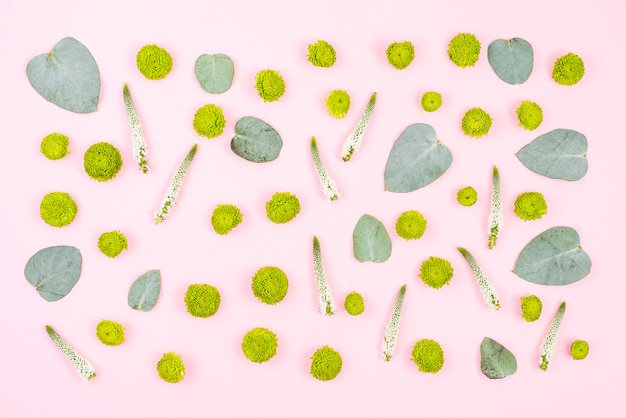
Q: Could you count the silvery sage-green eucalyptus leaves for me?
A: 11